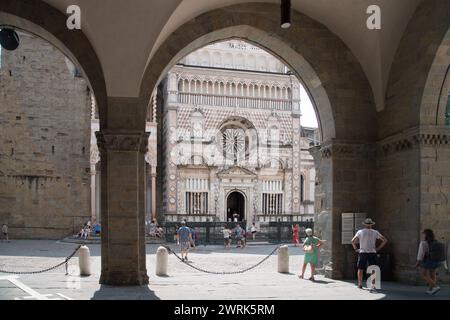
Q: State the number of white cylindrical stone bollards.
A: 3